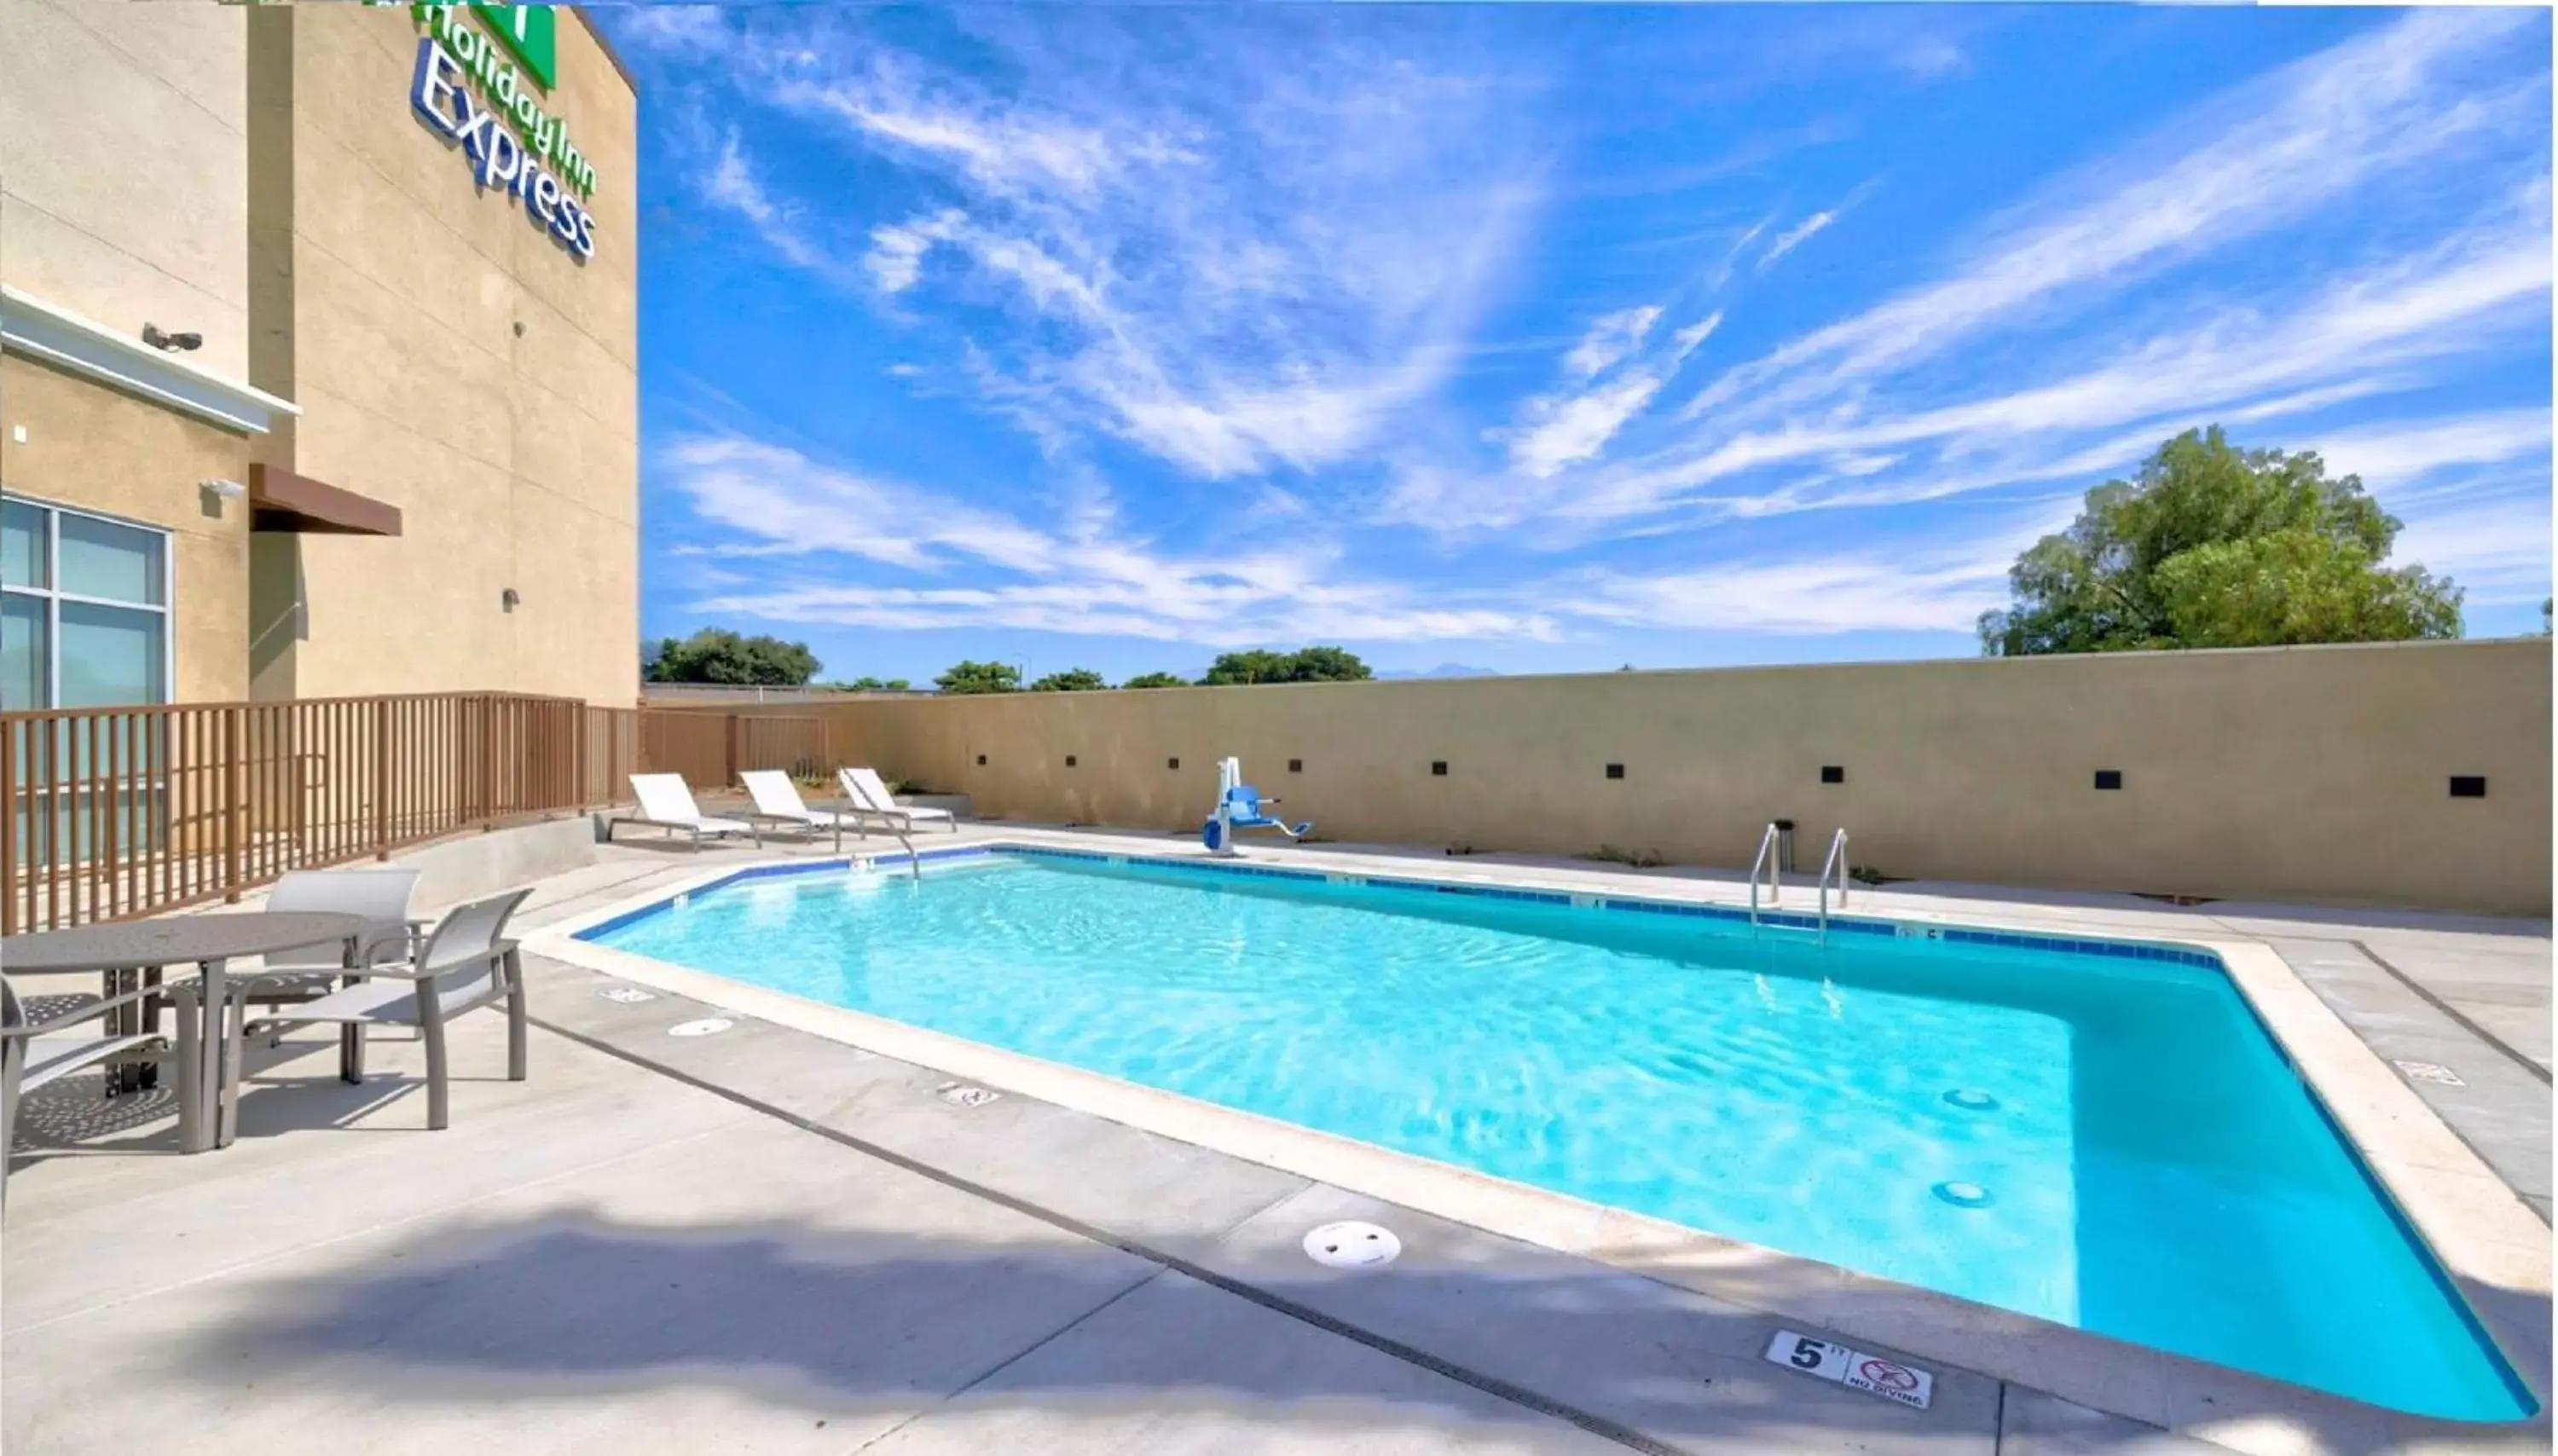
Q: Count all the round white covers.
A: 2